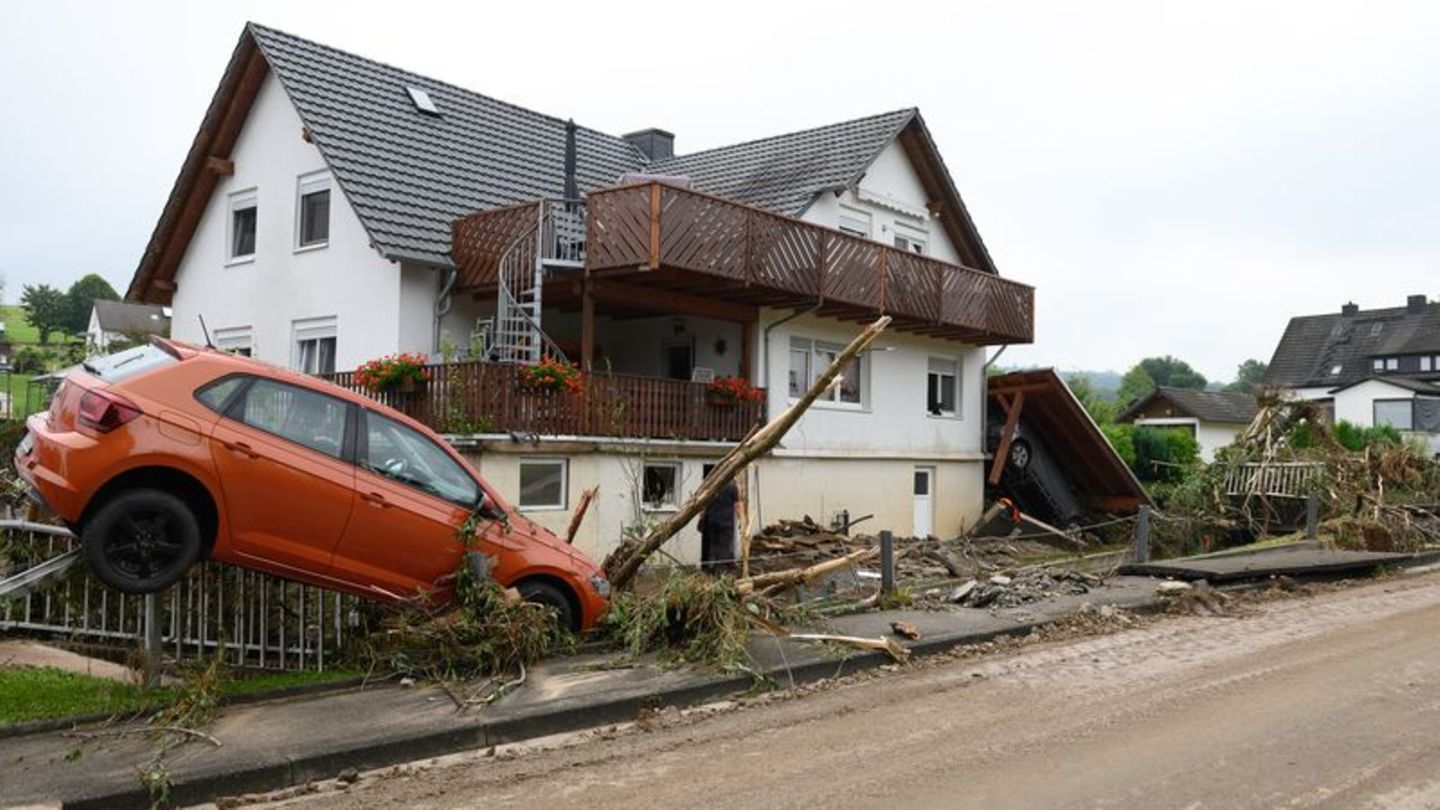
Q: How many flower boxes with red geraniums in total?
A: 3